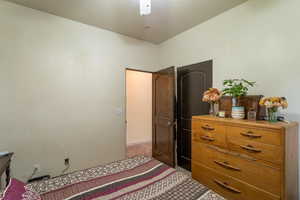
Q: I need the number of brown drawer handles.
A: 6